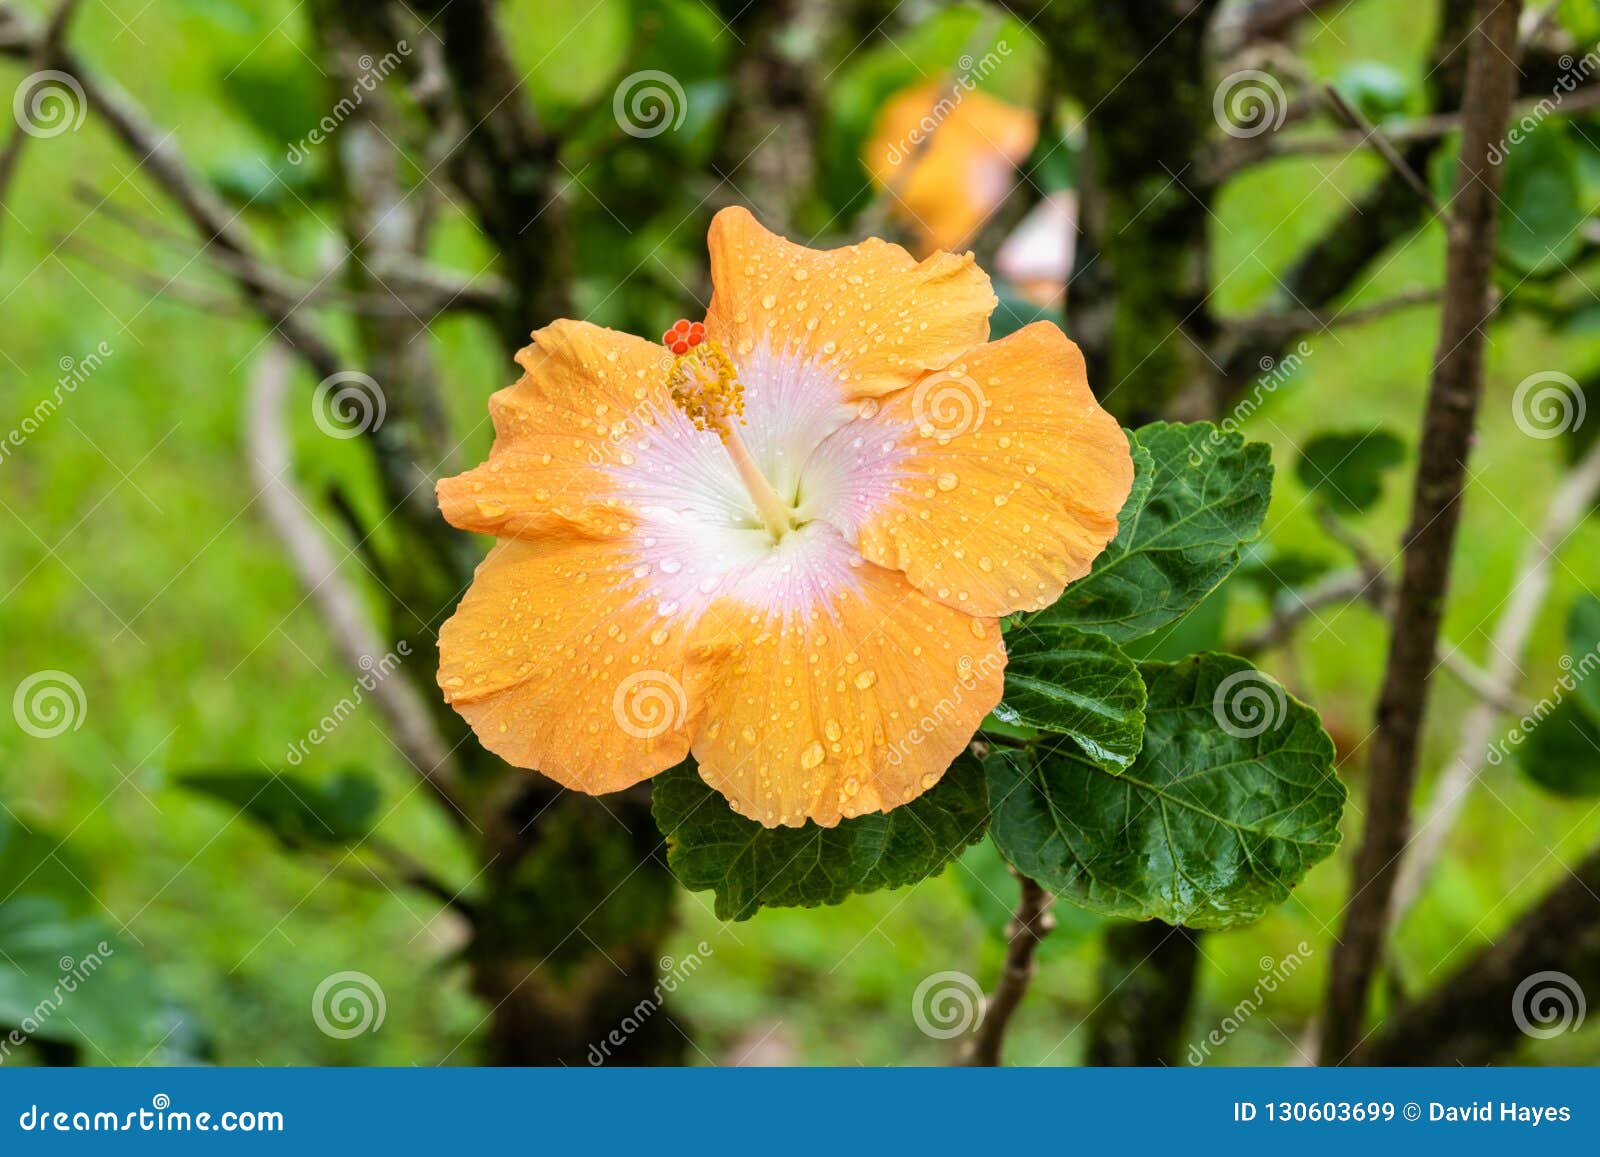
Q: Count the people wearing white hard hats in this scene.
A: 0